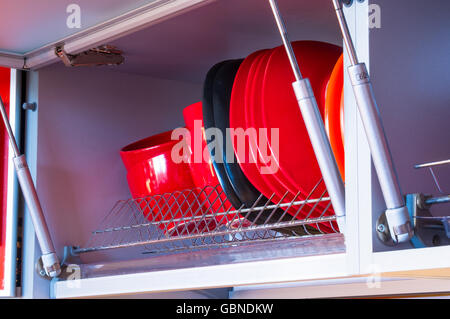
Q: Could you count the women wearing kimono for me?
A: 0